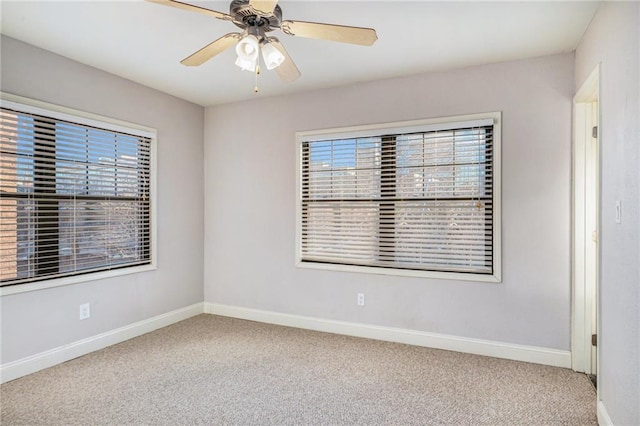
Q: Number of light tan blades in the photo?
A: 5